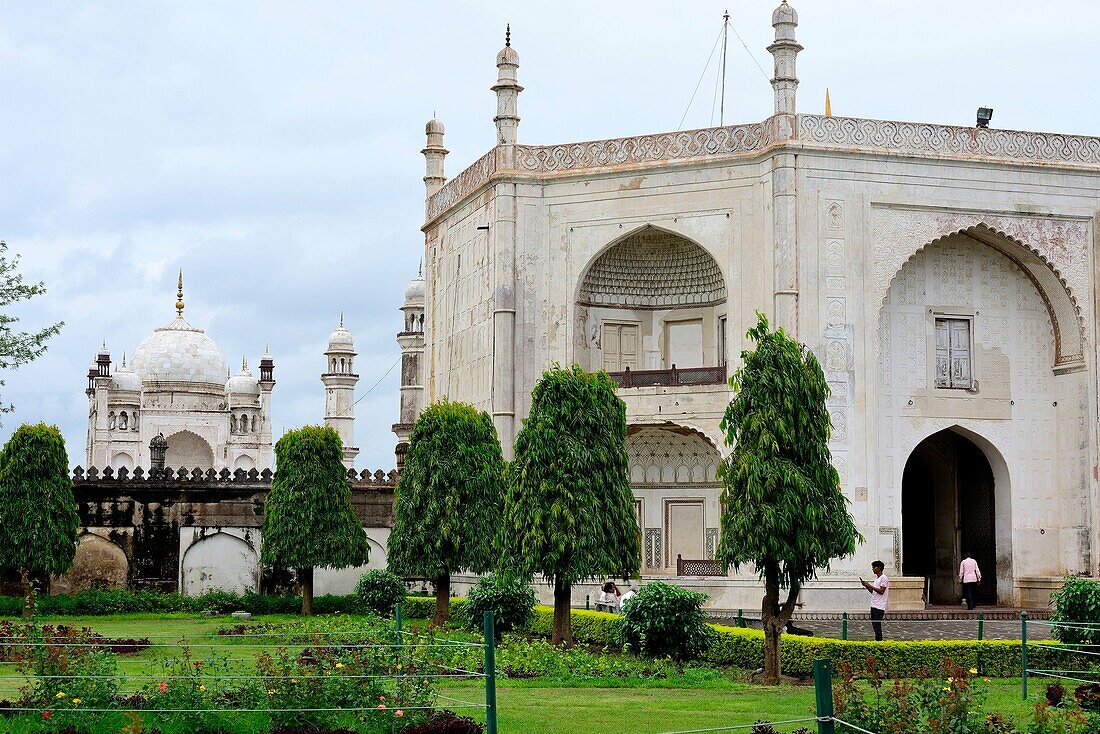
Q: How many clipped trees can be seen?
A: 5